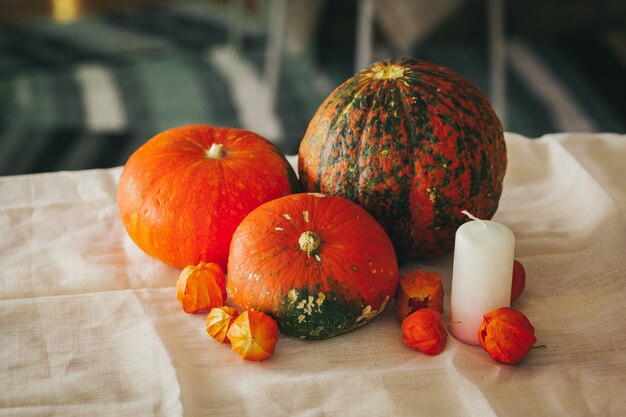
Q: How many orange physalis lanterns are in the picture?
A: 7